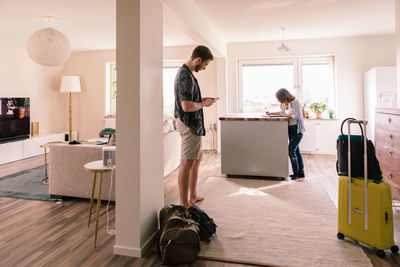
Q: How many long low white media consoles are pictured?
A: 1